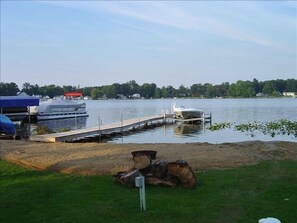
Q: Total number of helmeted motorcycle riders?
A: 0